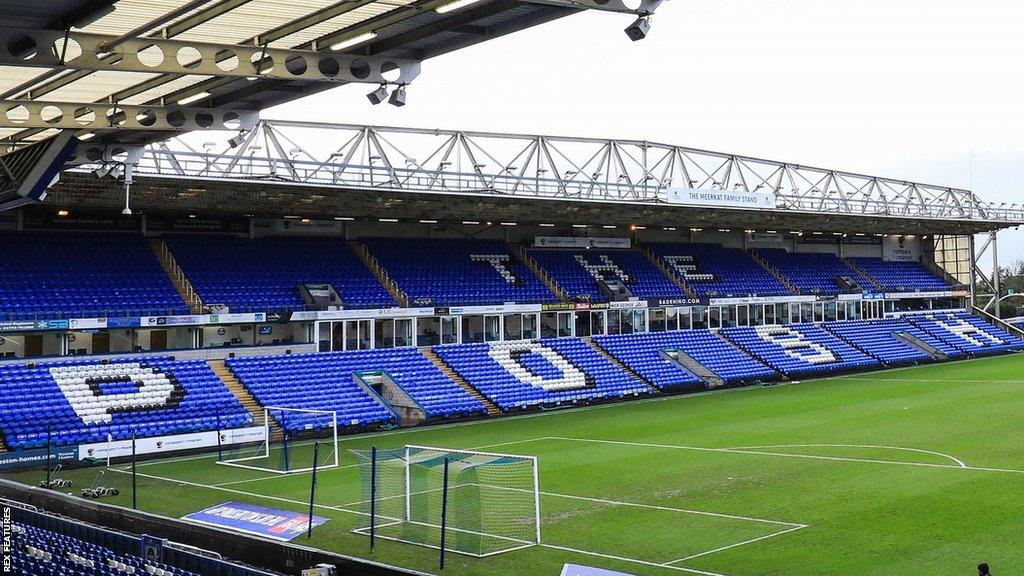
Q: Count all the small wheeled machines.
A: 2